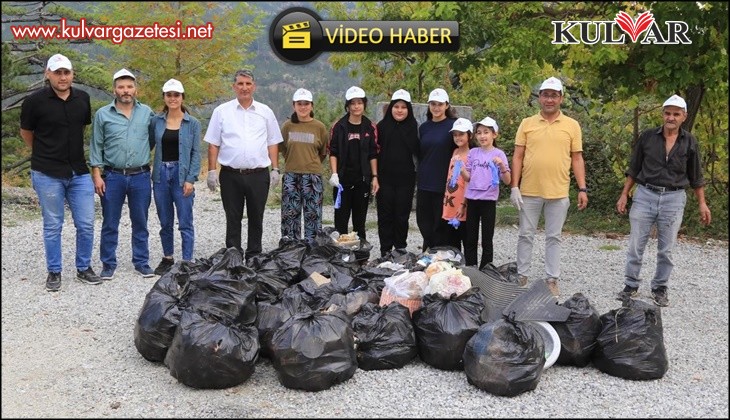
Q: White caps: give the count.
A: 11